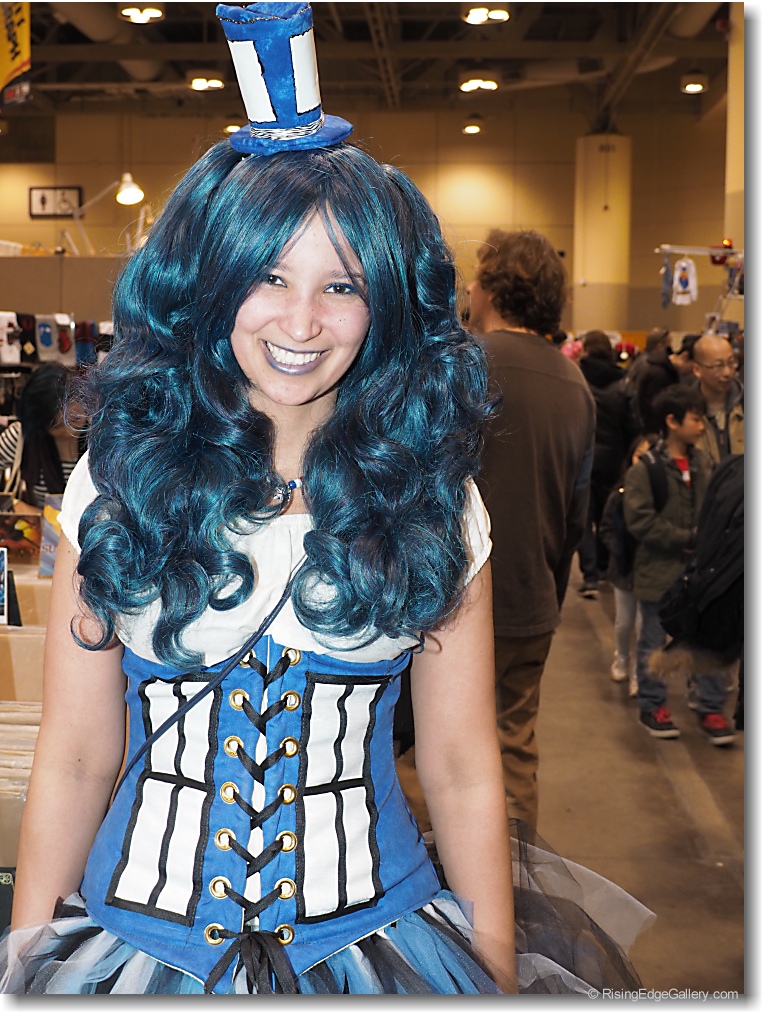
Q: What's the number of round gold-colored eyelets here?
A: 14